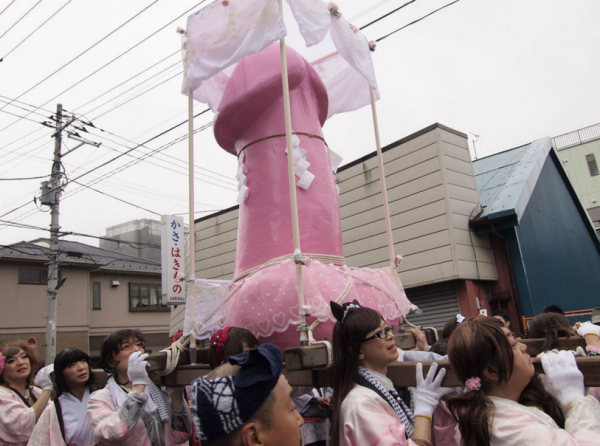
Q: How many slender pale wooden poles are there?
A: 3